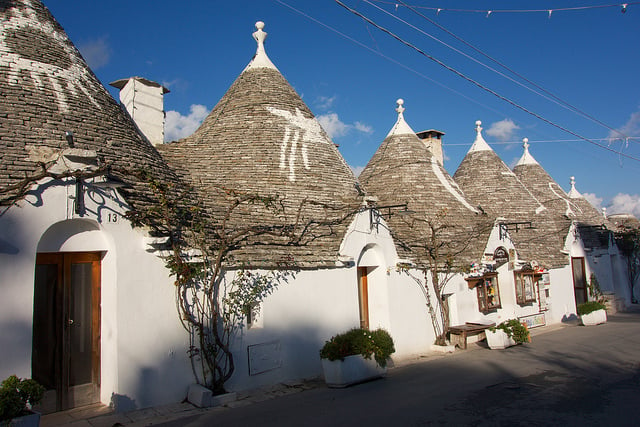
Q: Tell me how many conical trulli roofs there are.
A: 6